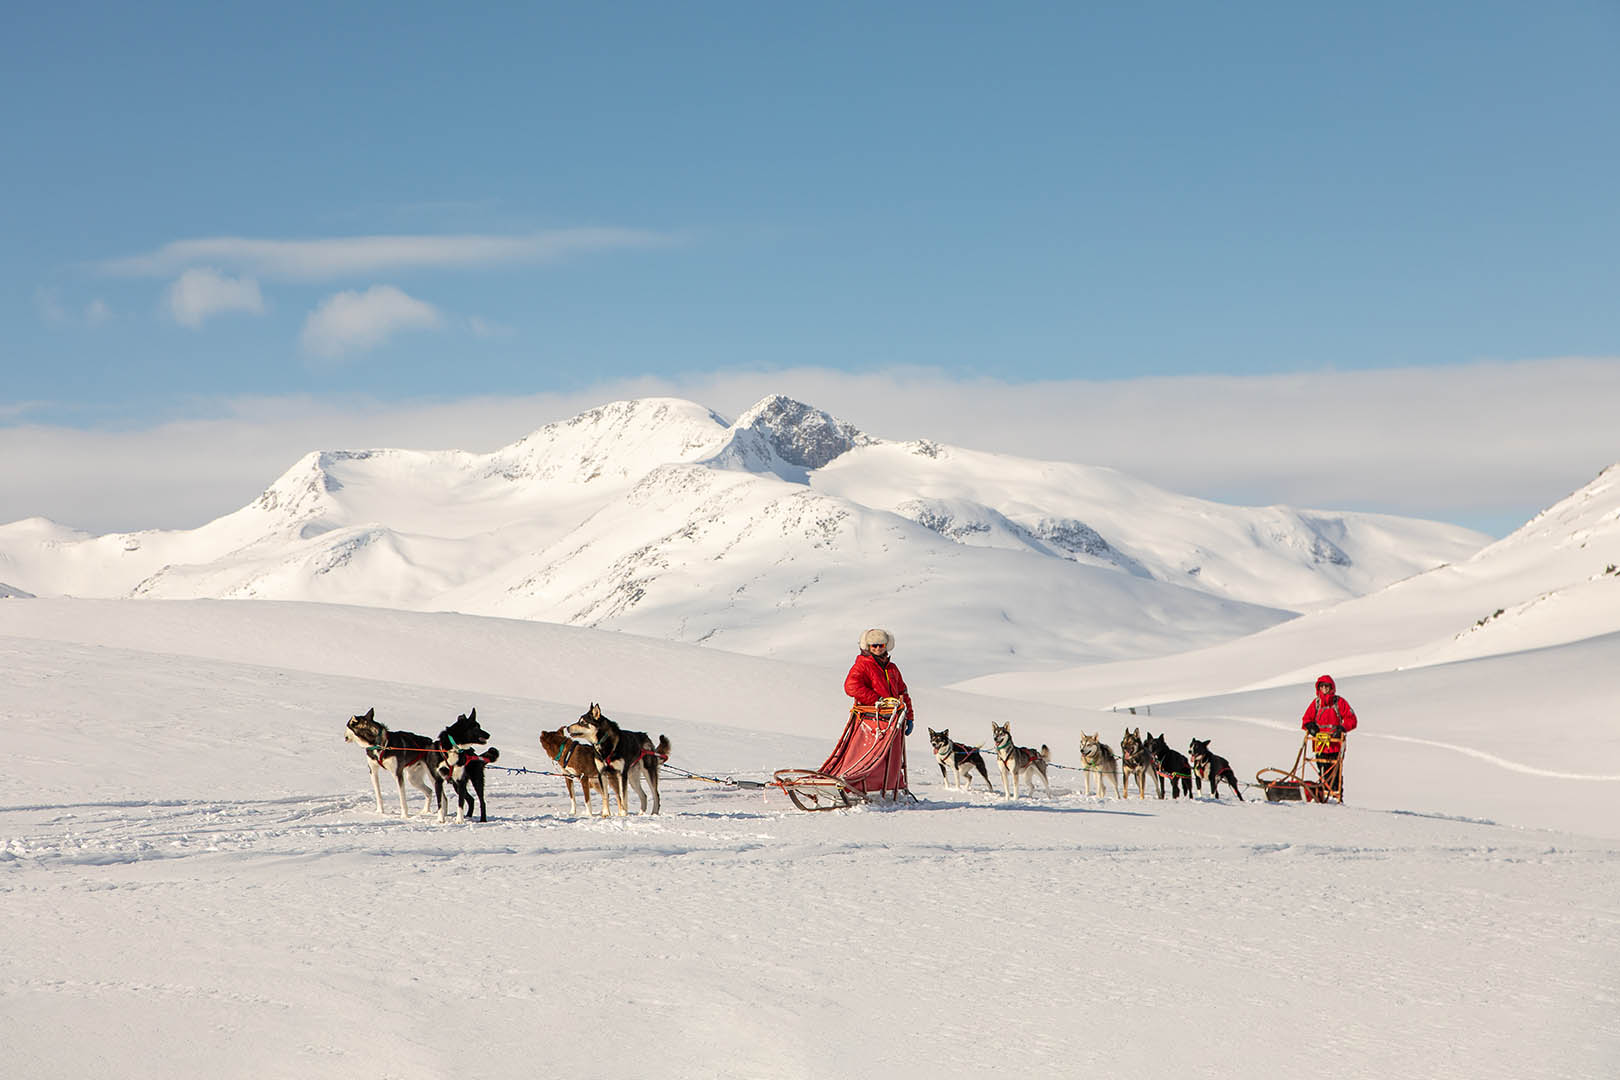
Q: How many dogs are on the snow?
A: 10